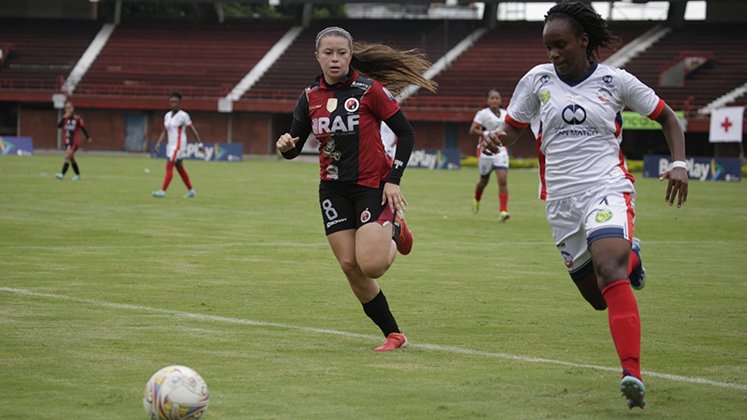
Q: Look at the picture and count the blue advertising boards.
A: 4